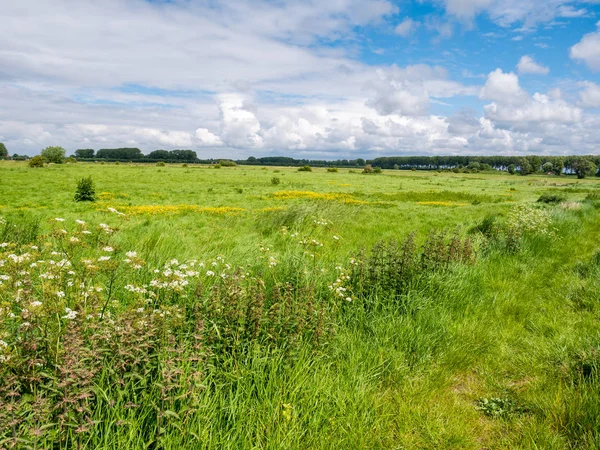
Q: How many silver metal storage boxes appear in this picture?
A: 0